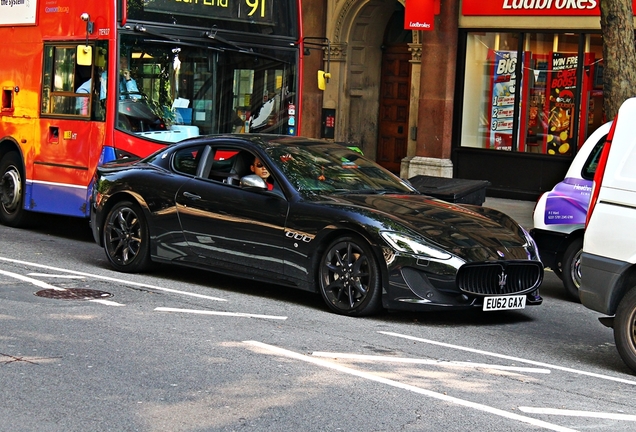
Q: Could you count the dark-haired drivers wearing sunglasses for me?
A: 1